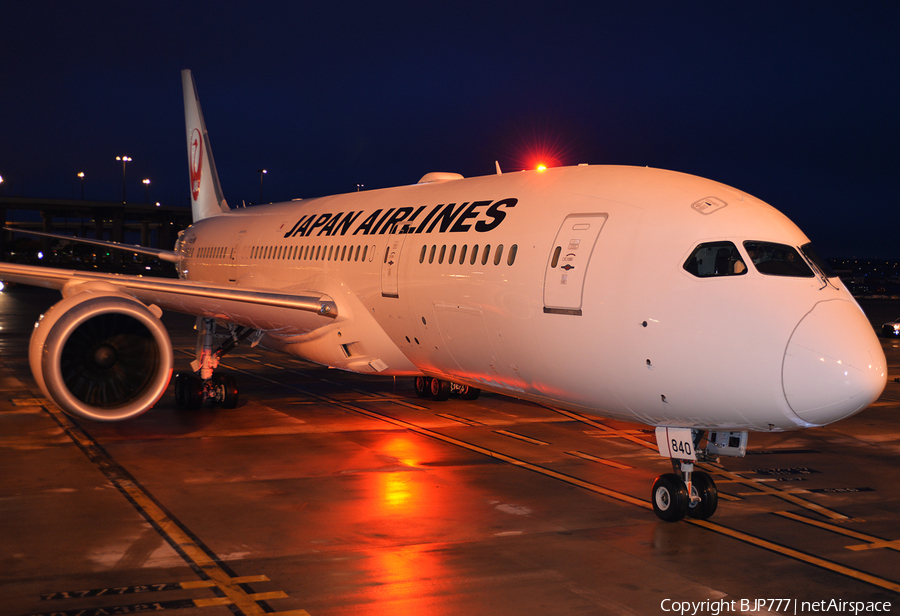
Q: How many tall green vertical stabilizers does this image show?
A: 0